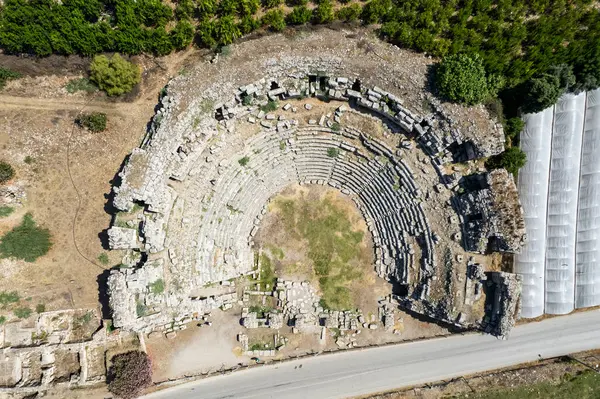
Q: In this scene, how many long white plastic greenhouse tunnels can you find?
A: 3